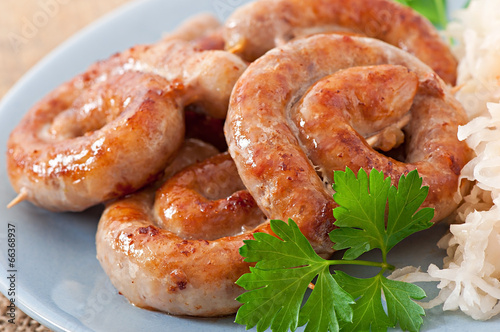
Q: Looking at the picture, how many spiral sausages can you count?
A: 4